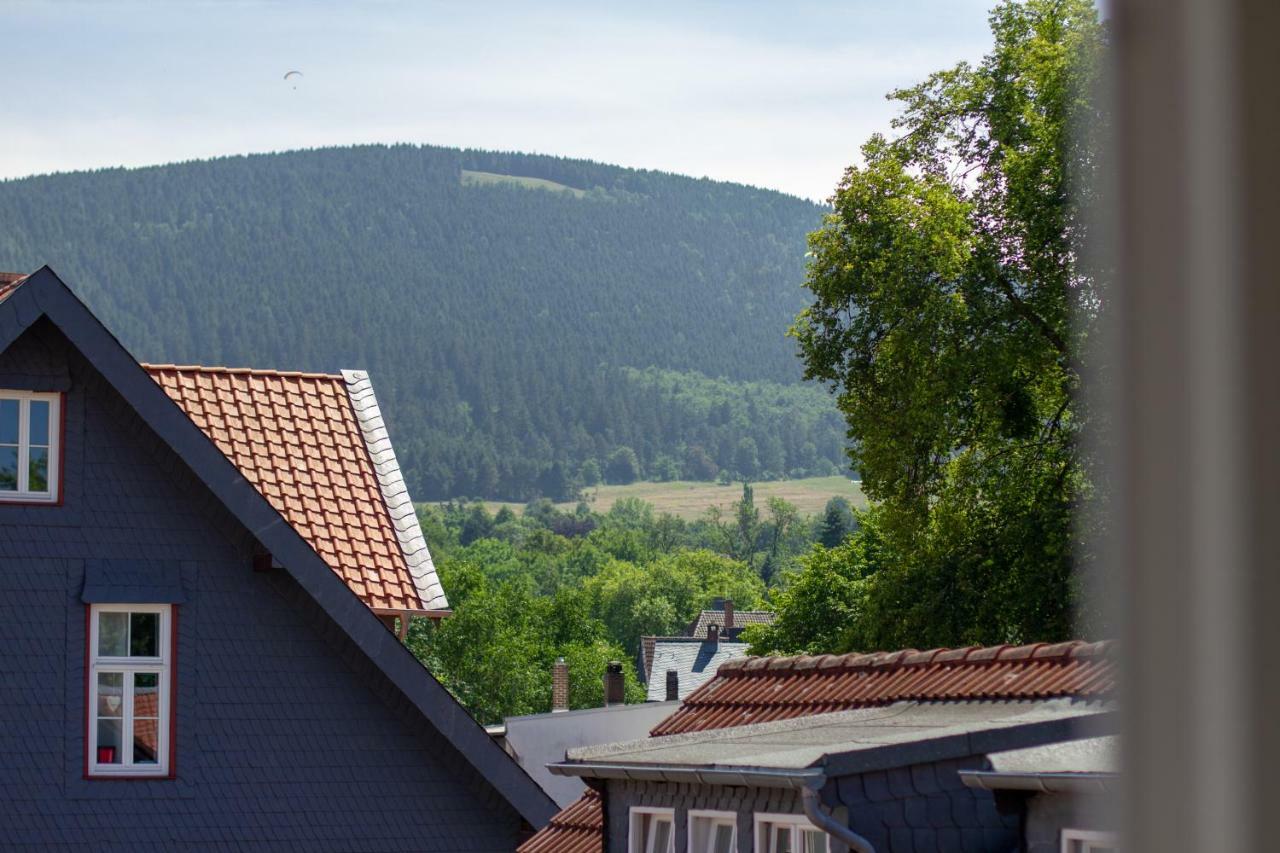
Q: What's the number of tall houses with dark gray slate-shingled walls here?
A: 1